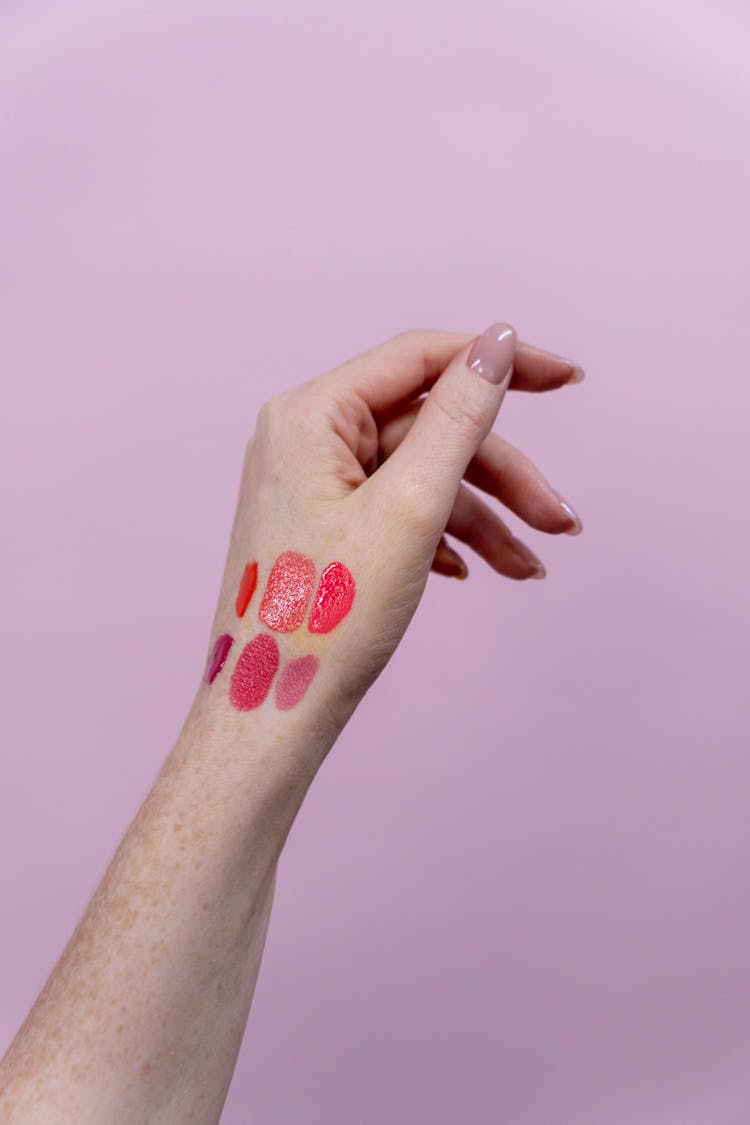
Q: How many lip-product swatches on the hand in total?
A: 6